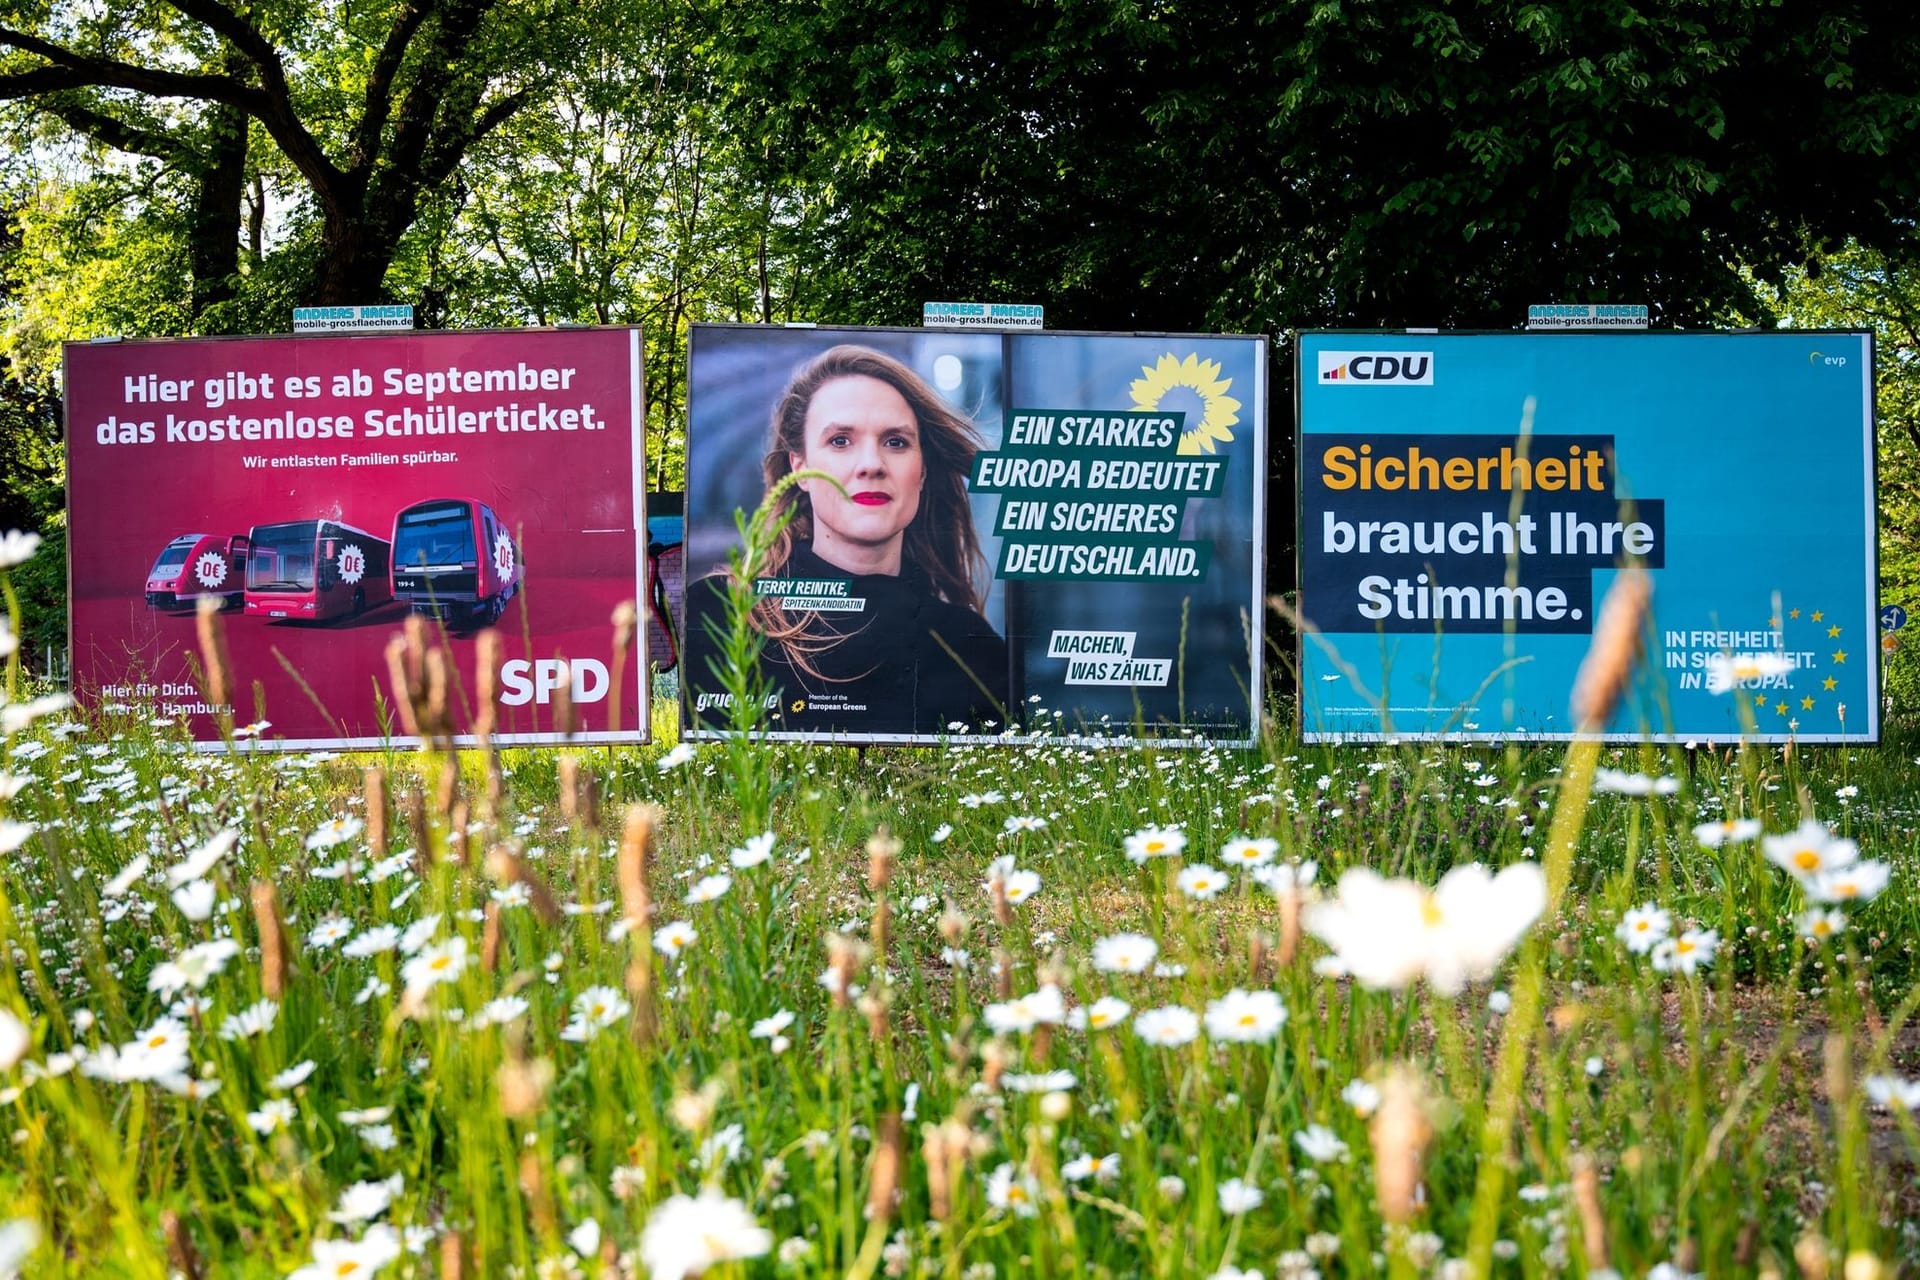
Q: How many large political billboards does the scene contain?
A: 3